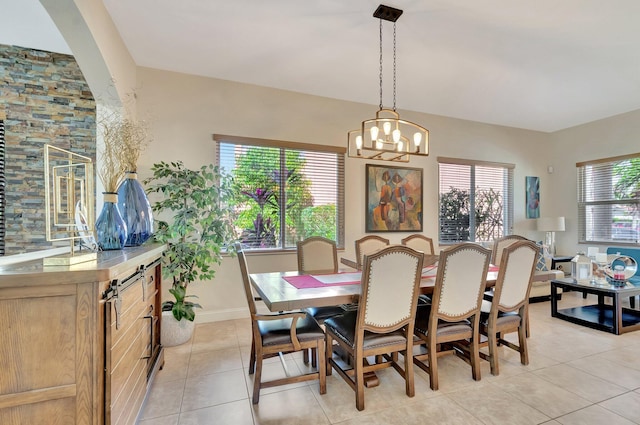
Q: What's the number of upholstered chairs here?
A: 8